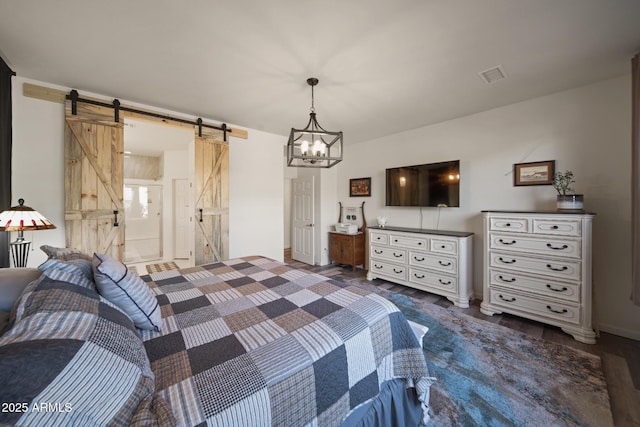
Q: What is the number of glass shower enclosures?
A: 1